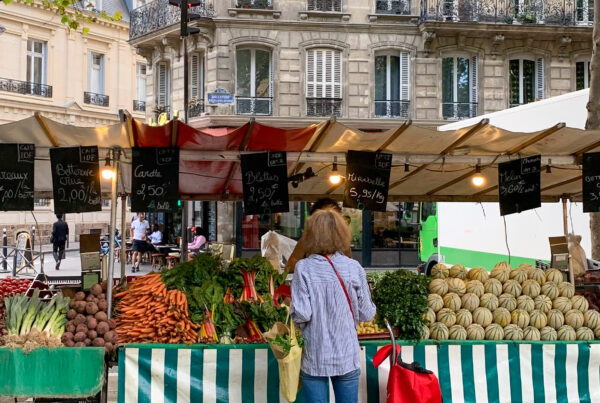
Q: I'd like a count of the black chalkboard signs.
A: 7